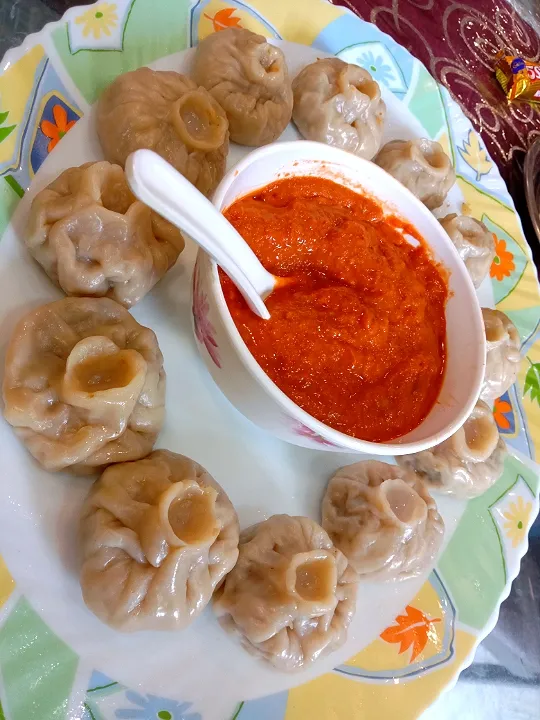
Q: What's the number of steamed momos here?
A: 12